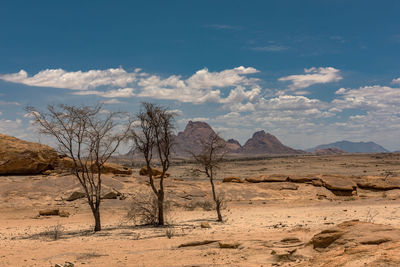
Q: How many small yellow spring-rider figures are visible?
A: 0